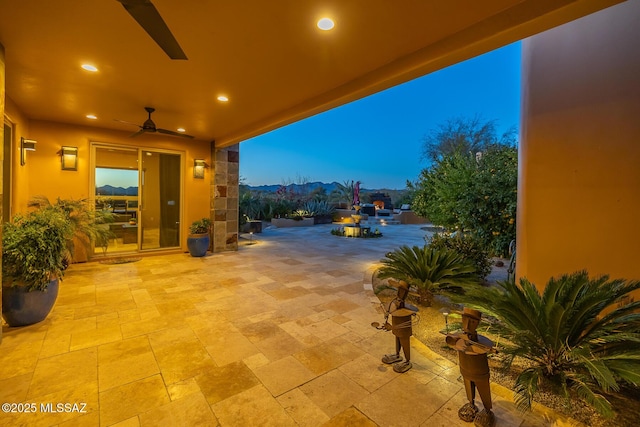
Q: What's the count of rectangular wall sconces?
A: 3